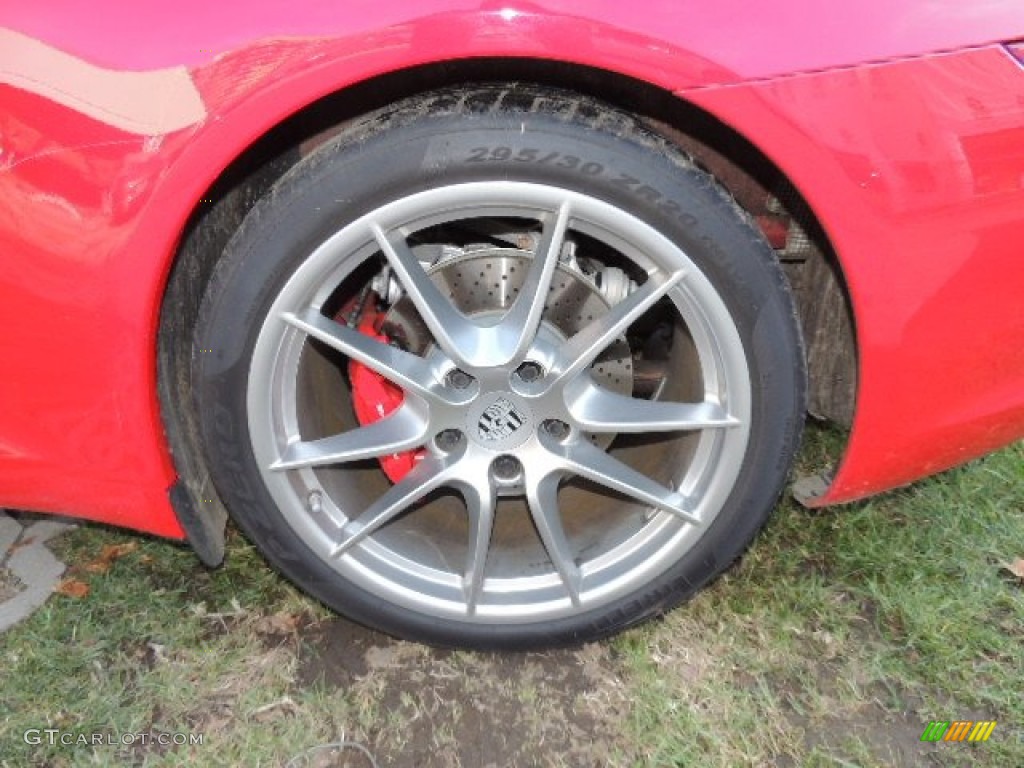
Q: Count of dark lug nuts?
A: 5